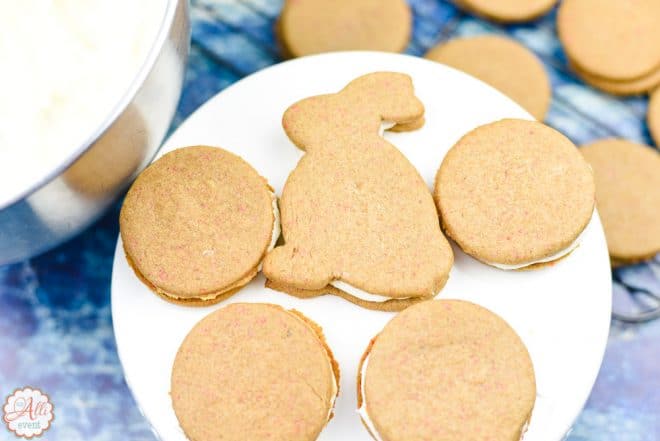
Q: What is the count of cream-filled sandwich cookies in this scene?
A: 5